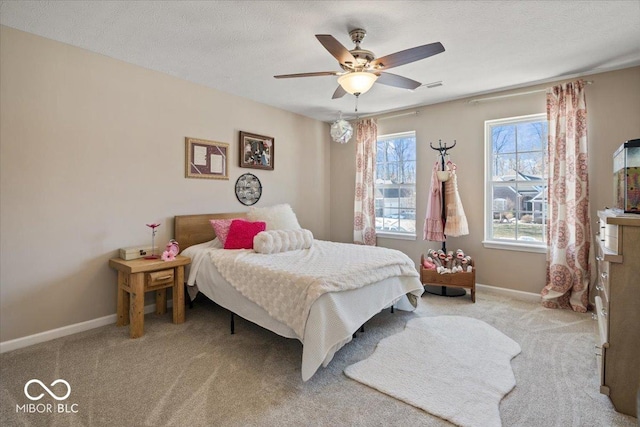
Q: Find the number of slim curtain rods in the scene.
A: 2